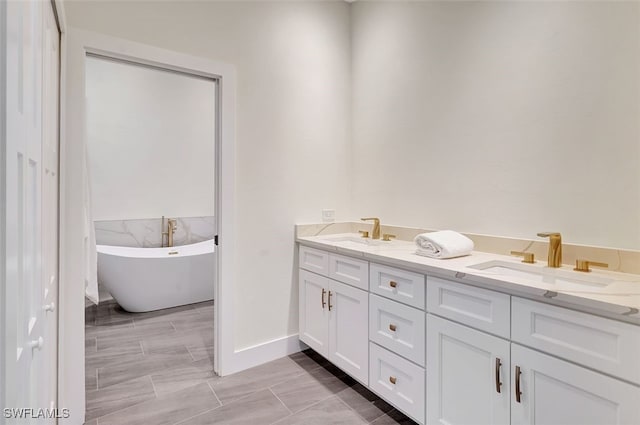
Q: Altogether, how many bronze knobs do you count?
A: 3